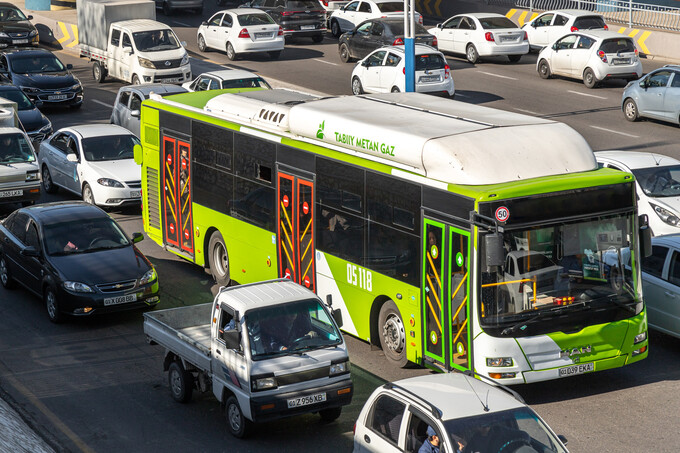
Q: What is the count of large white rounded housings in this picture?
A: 1